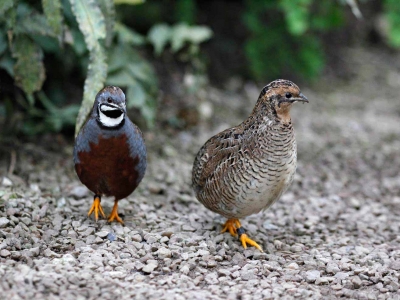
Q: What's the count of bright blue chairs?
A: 0